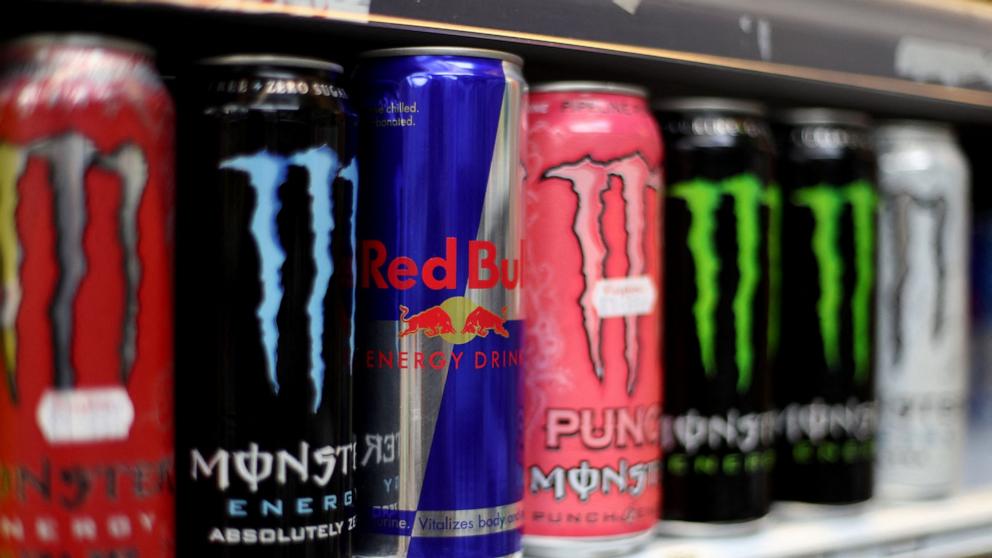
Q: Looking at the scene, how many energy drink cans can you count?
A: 7